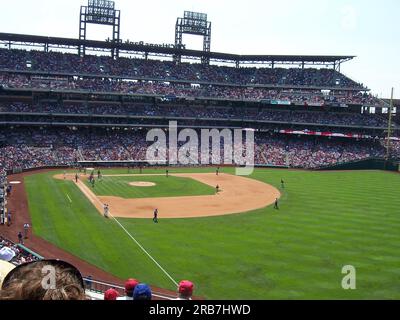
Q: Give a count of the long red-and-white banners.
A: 1